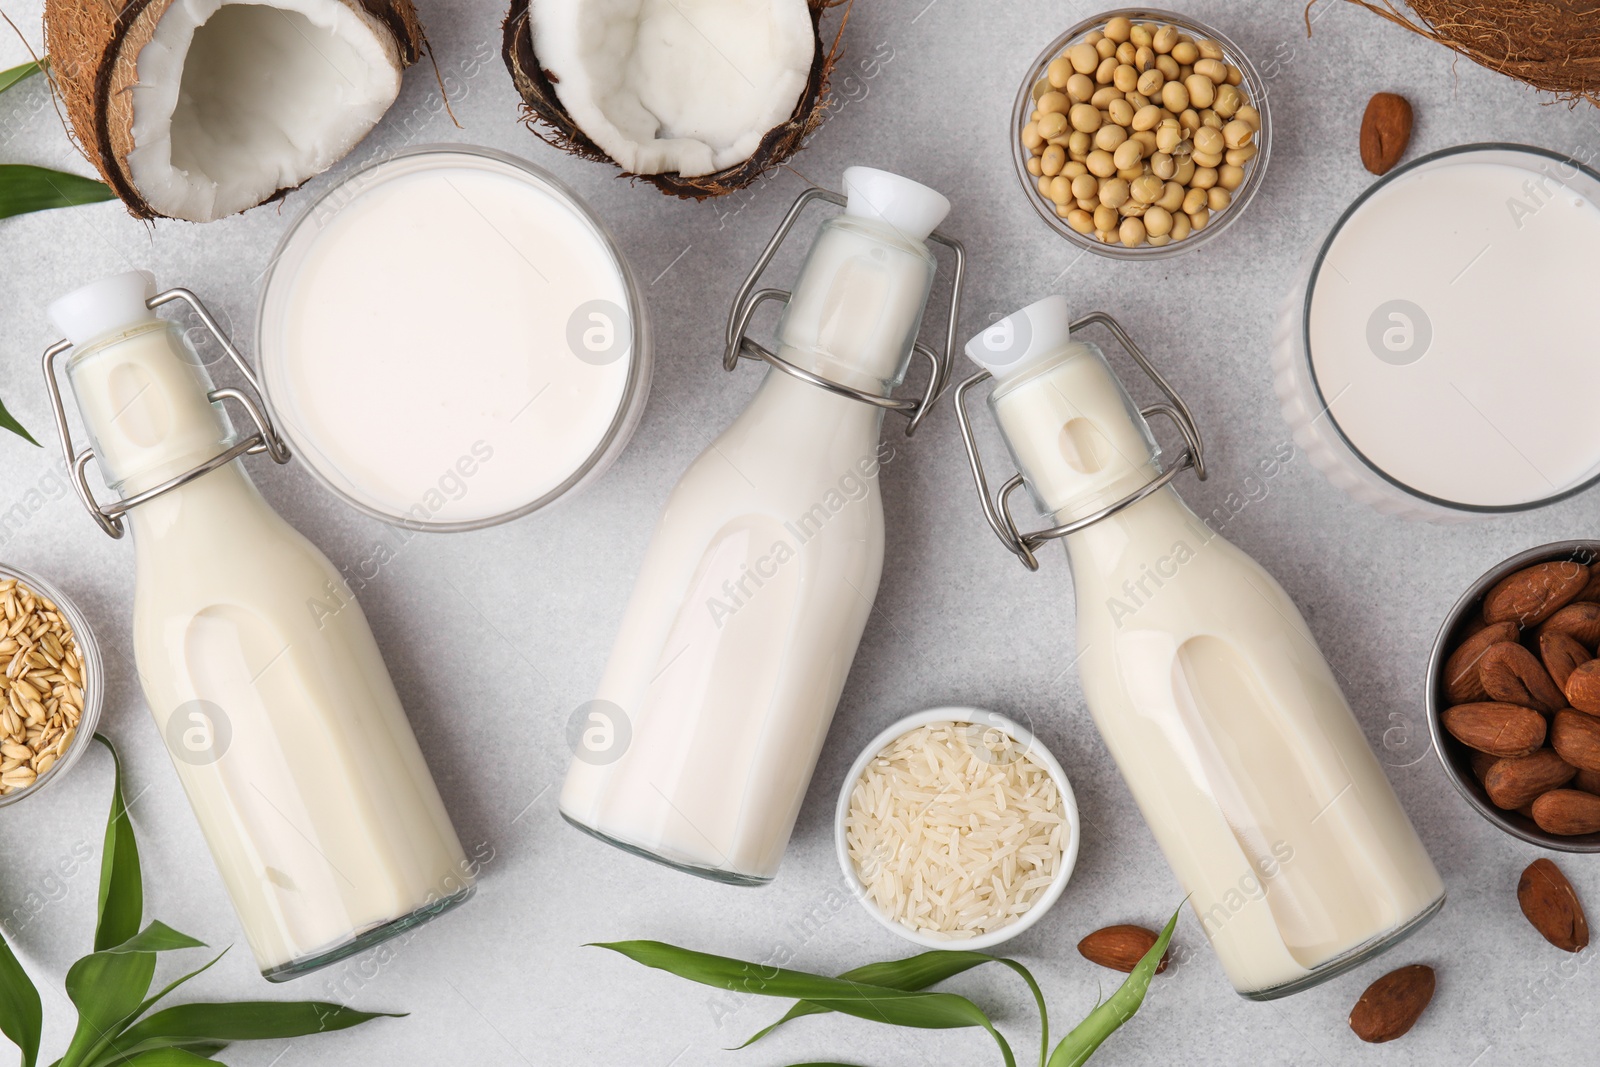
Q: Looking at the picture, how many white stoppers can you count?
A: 3